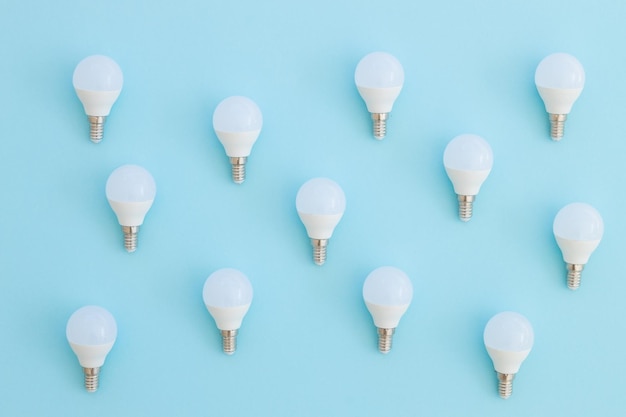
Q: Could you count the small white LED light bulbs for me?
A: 12